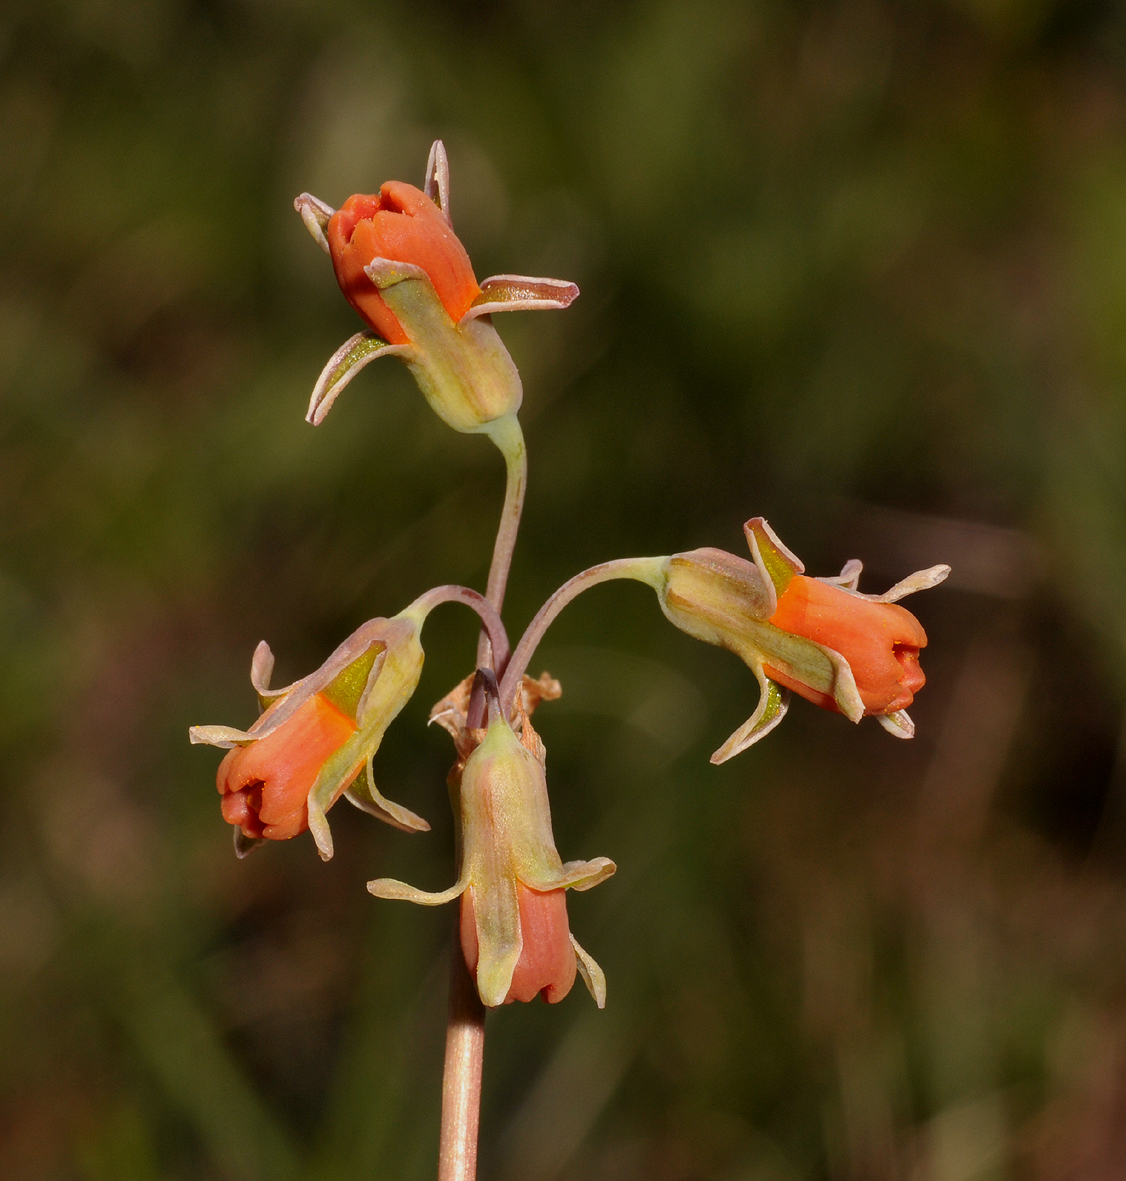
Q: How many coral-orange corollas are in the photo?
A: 4